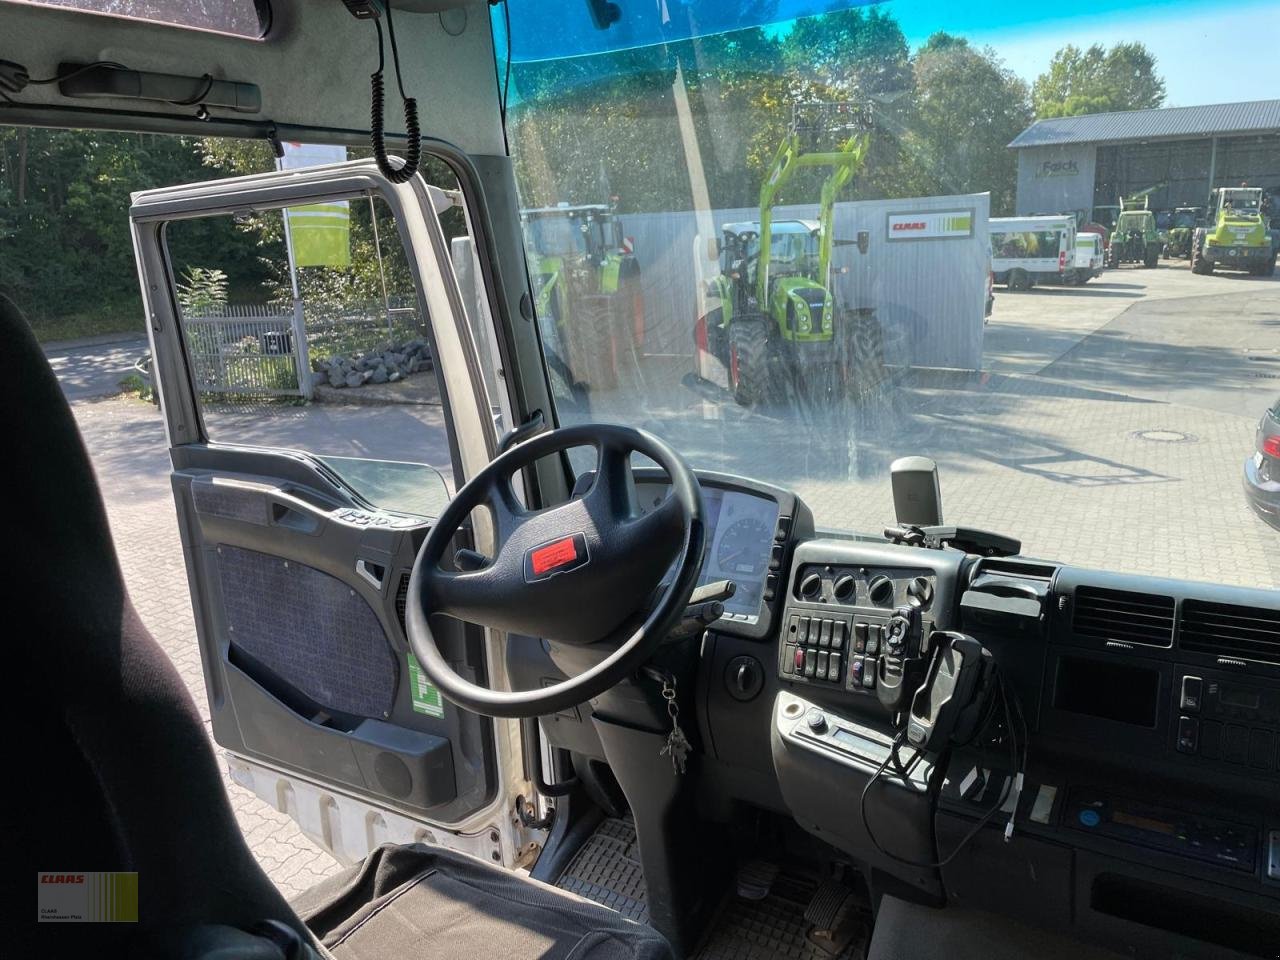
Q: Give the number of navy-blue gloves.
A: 0